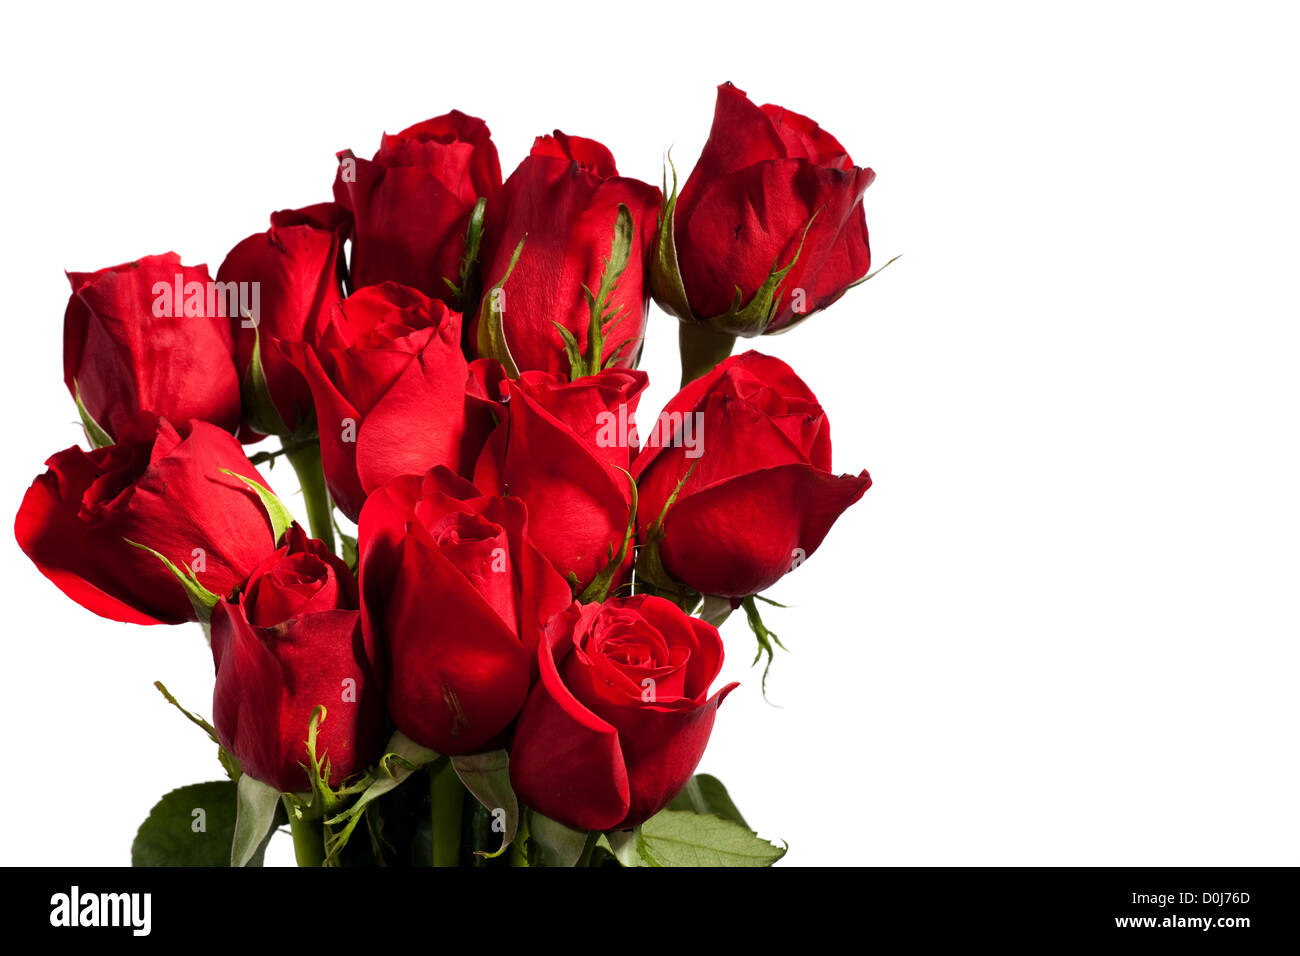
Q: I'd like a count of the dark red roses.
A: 12